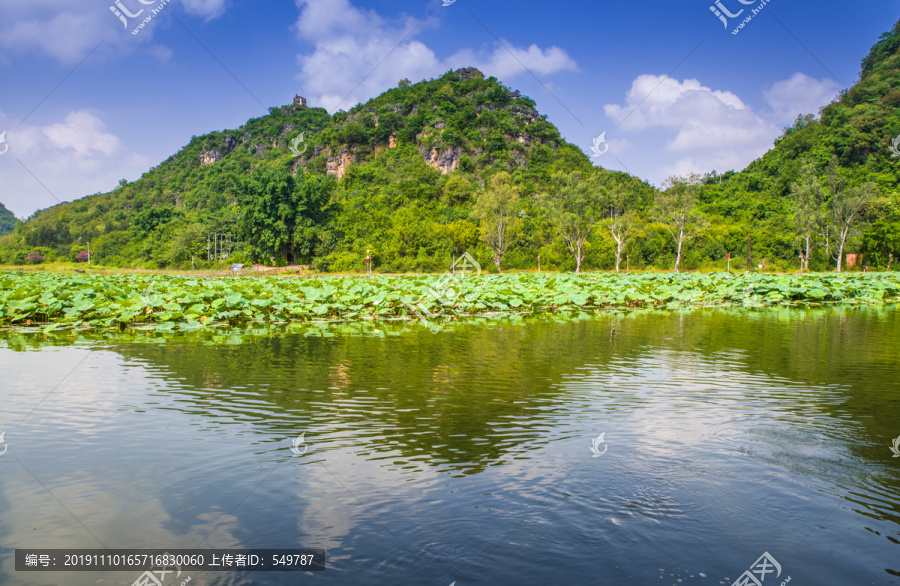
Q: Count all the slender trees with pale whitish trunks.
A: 6